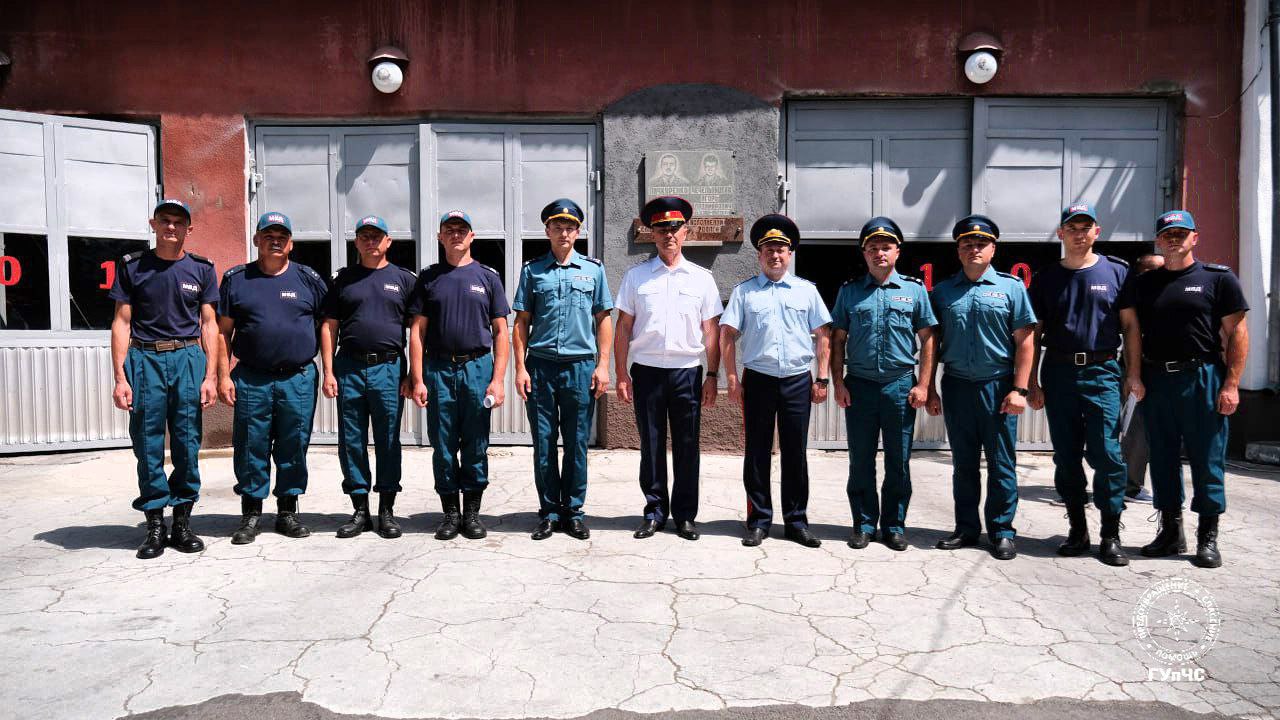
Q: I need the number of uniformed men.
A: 11